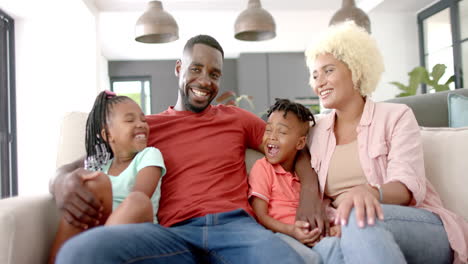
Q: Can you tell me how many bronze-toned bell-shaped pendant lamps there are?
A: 3